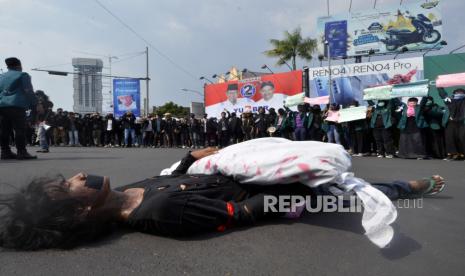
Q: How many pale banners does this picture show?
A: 7